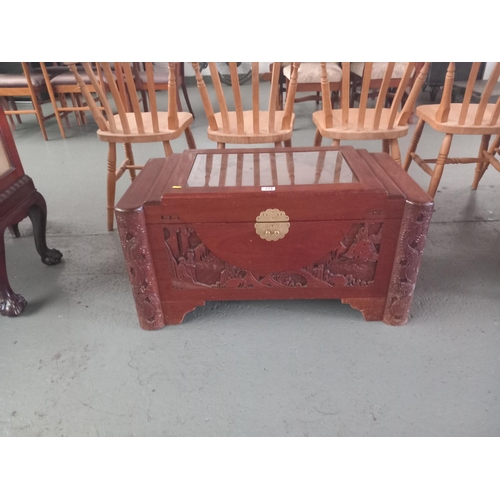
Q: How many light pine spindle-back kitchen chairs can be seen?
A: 4